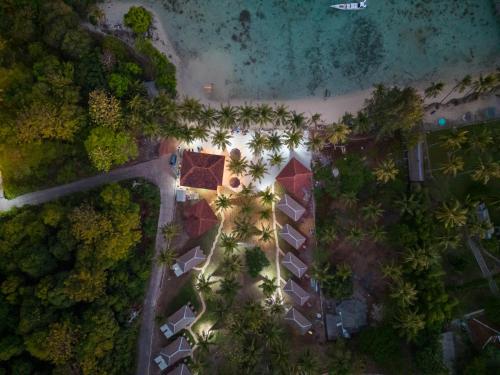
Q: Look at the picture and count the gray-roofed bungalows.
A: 9